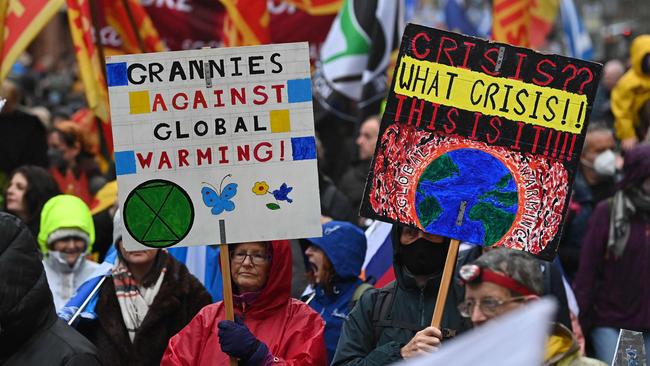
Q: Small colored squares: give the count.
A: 6